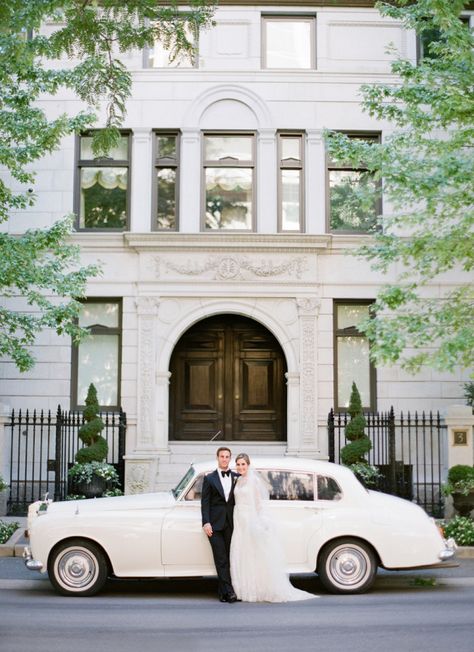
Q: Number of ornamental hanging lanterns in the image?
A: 0